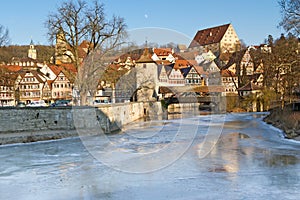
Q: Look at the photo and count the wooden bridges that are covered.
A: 1